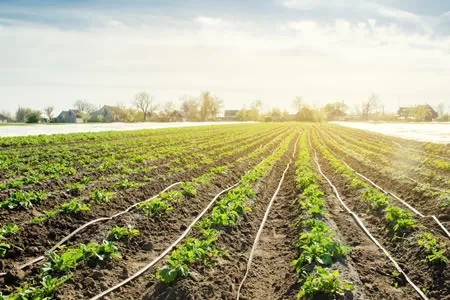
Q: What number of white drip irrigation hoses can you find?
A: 5